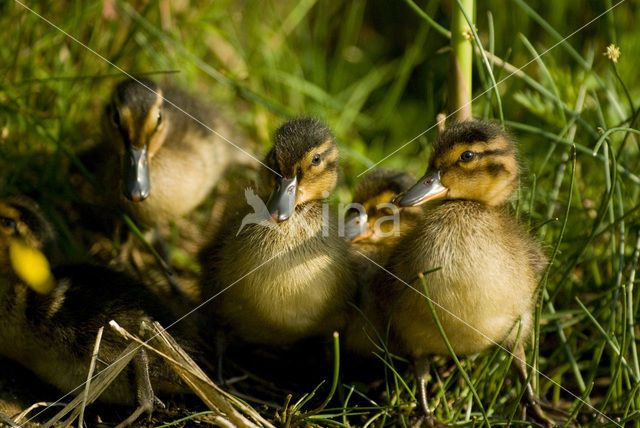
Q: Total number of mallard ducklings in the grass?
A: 5